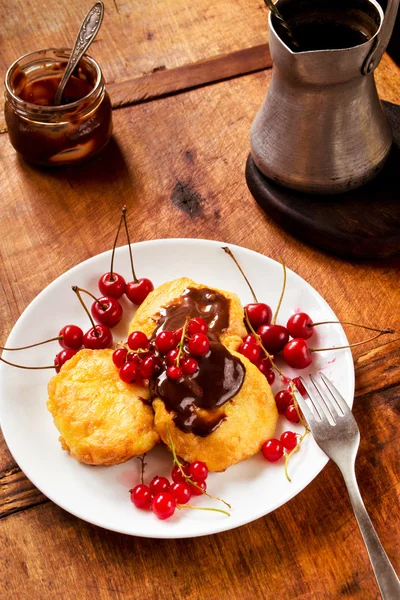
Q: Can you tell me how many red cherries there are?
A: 10